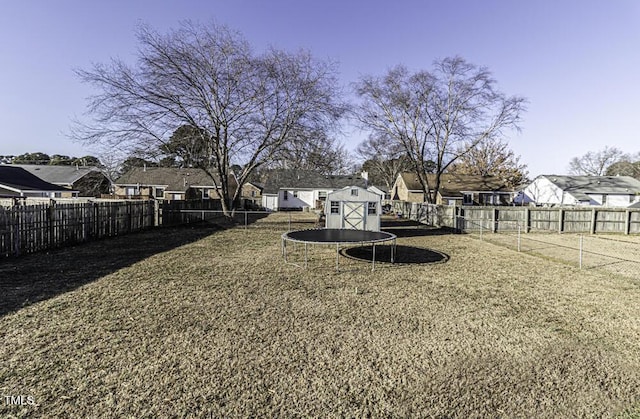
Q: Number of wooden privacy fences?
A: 2